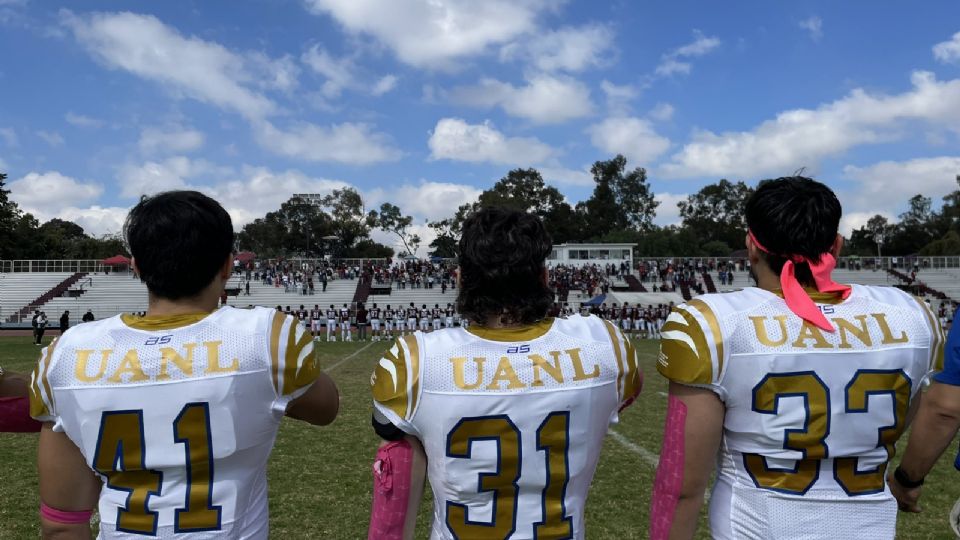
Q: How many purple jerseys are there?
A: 0